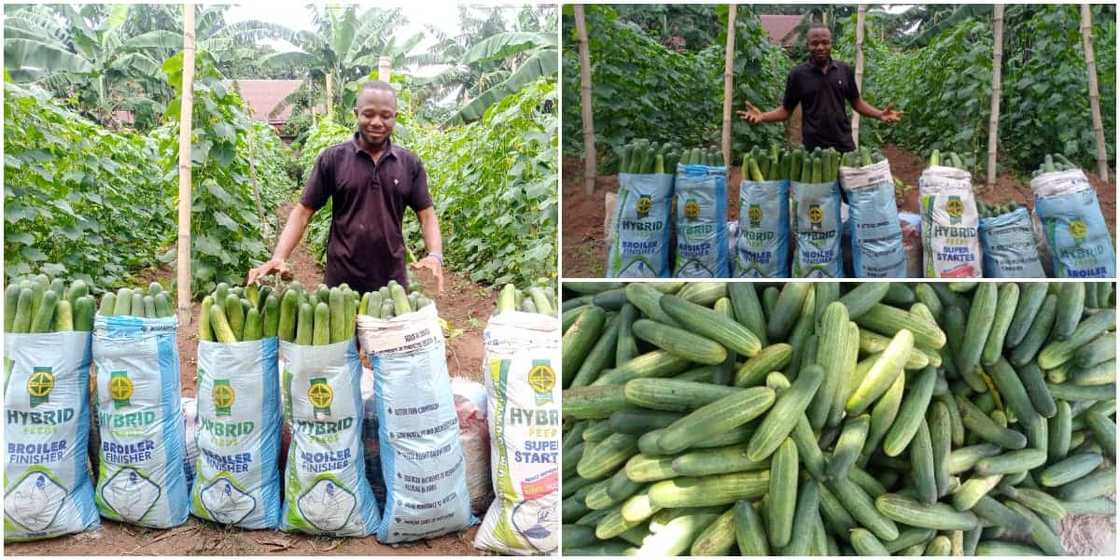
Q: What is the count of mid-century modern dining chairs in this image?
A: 0